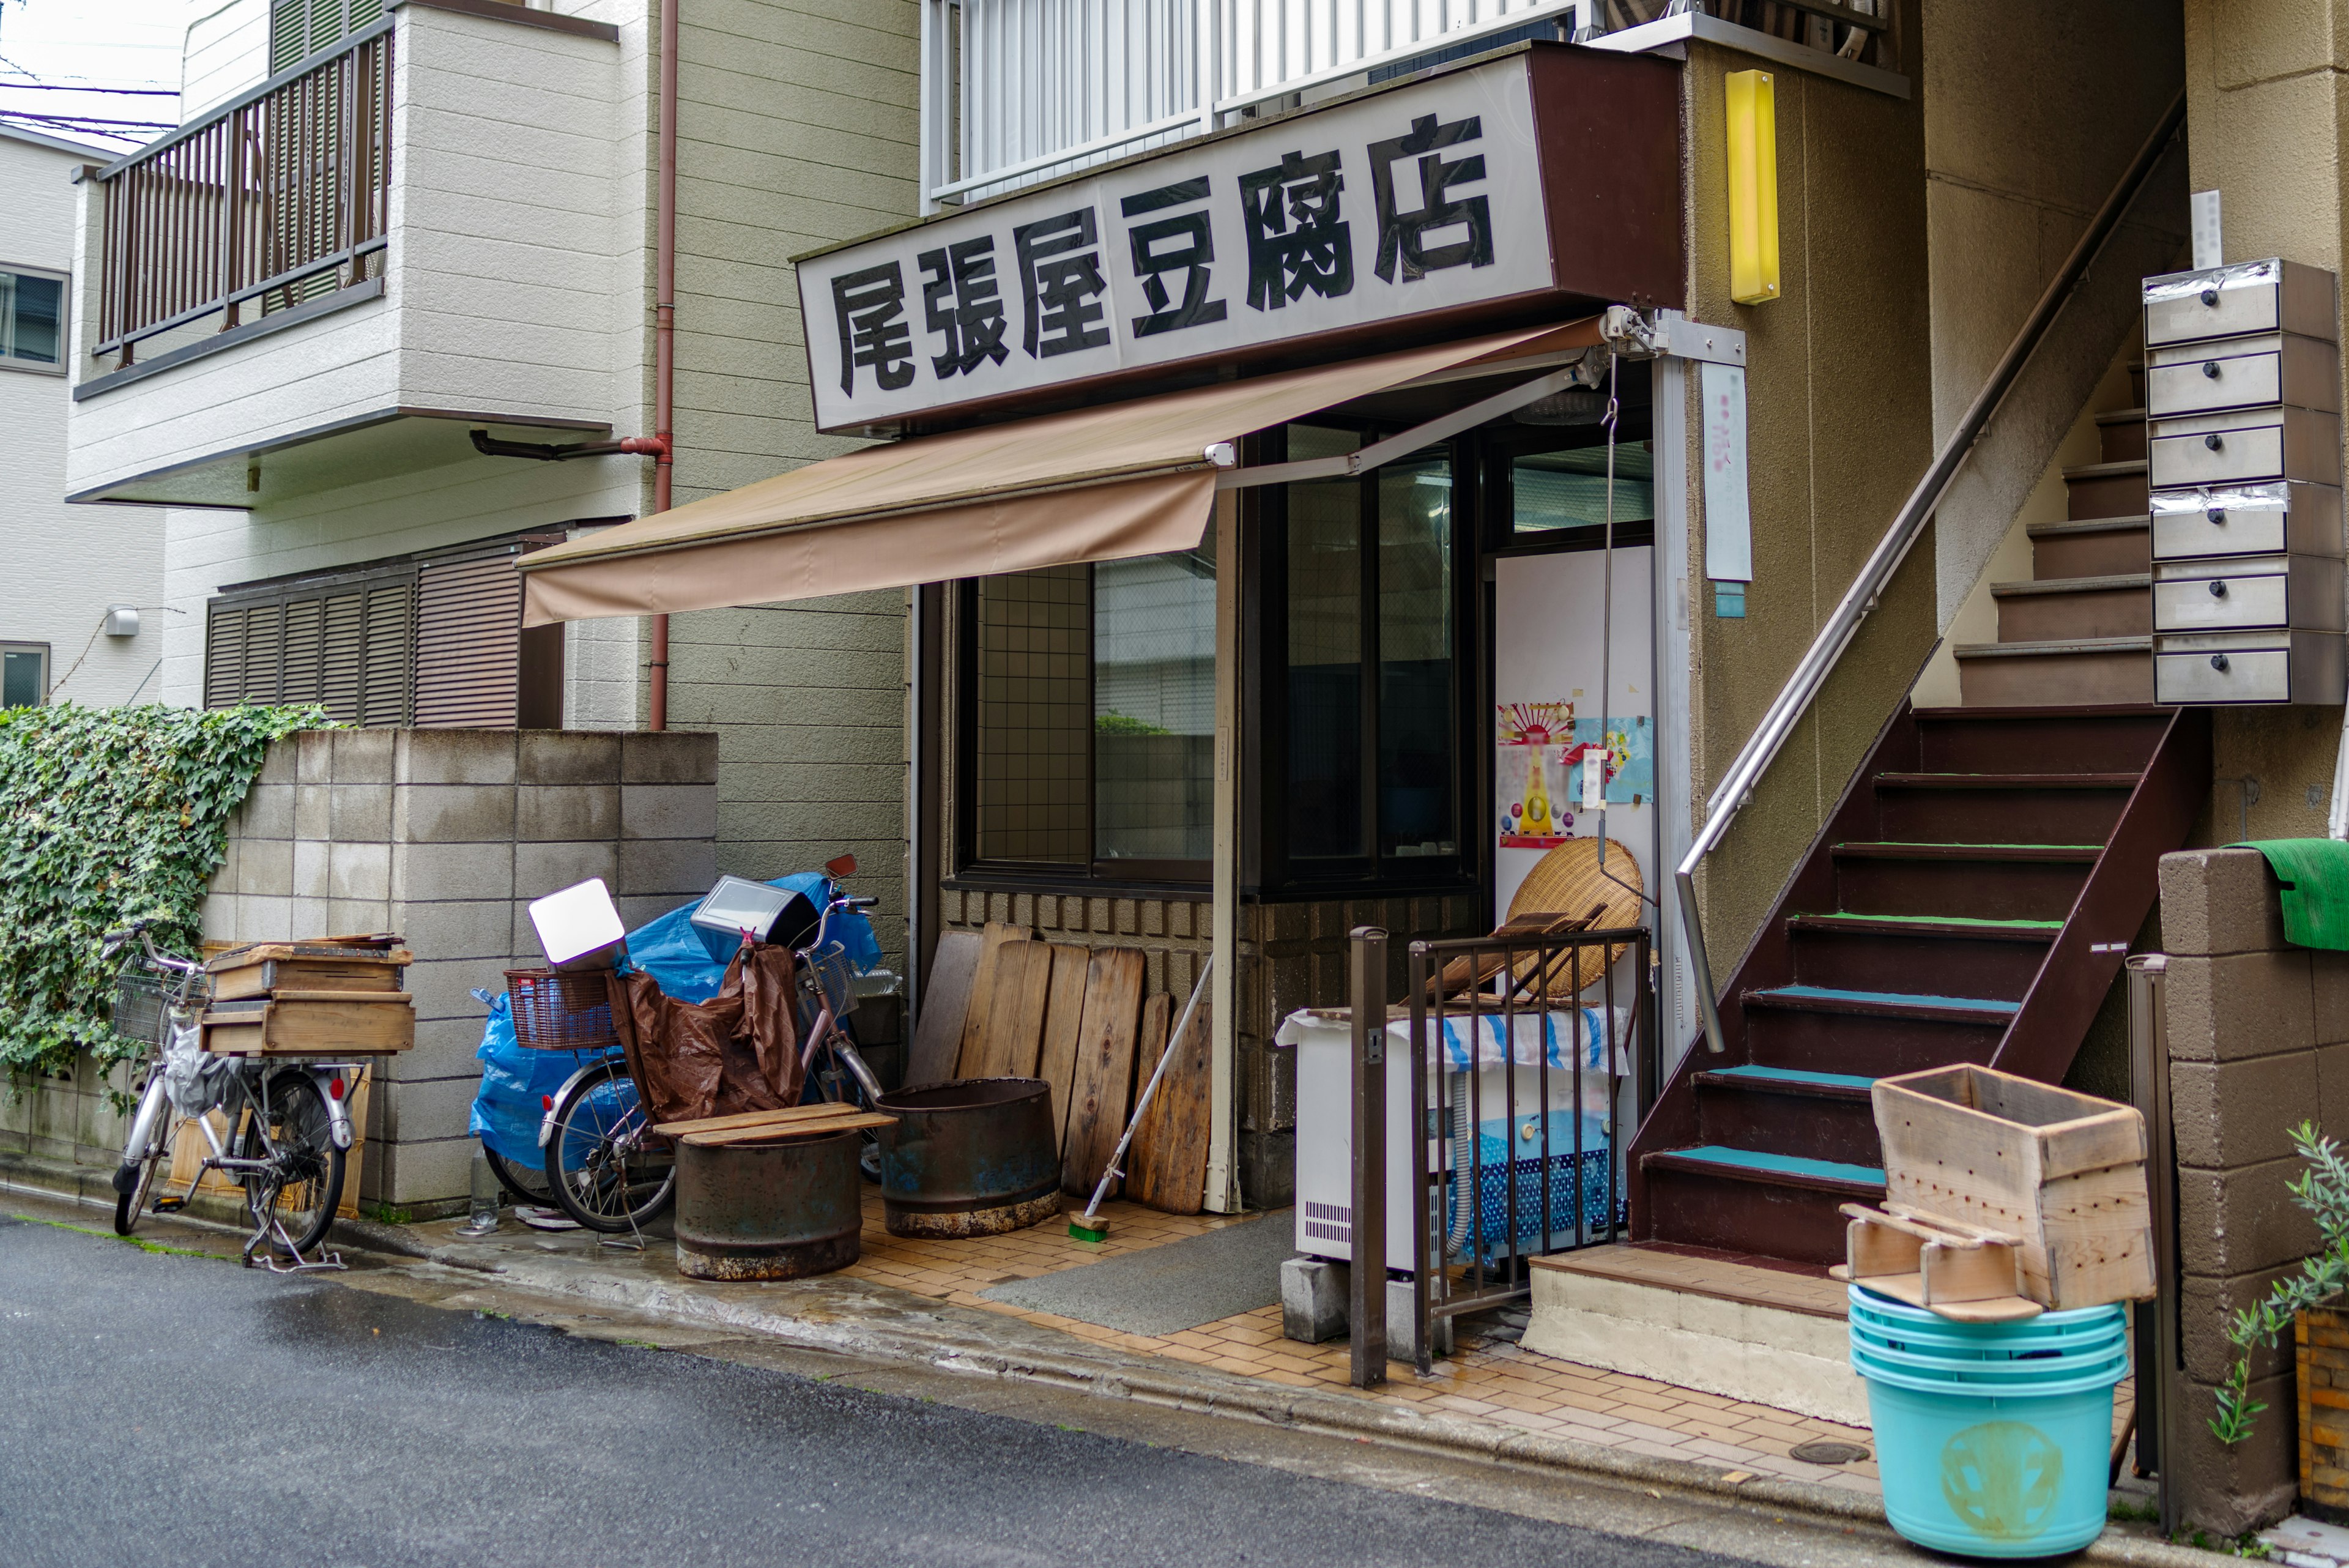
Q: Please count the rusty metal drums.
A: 2